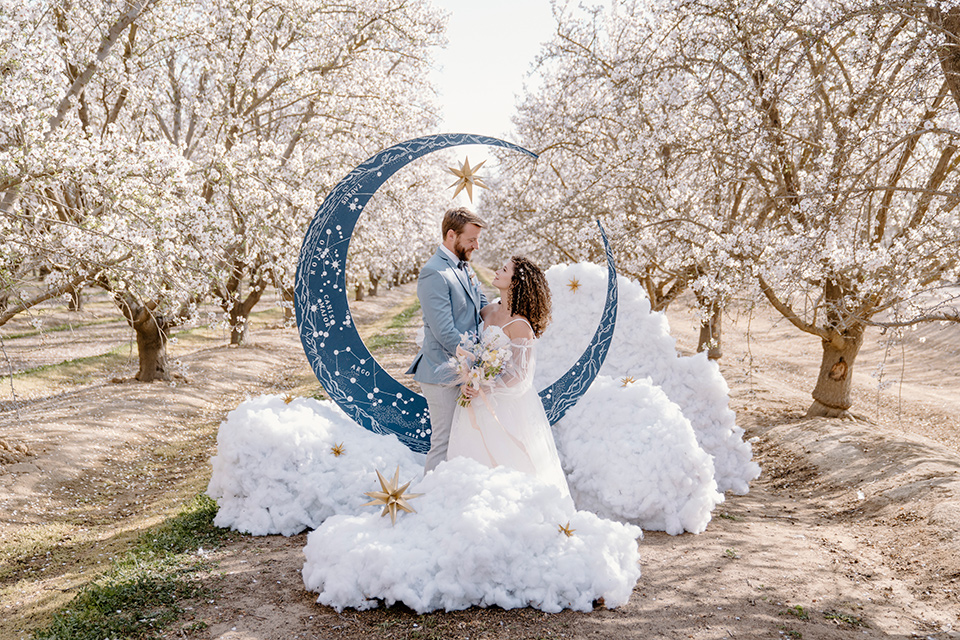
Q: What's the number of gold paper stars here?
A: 7